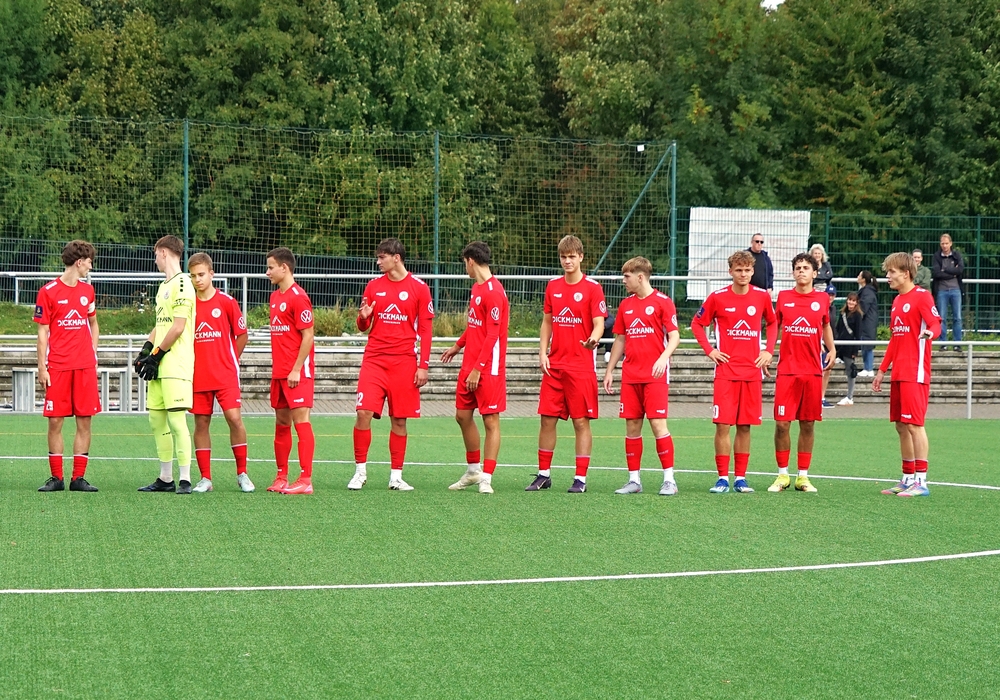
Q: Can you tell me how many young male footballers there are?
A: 11